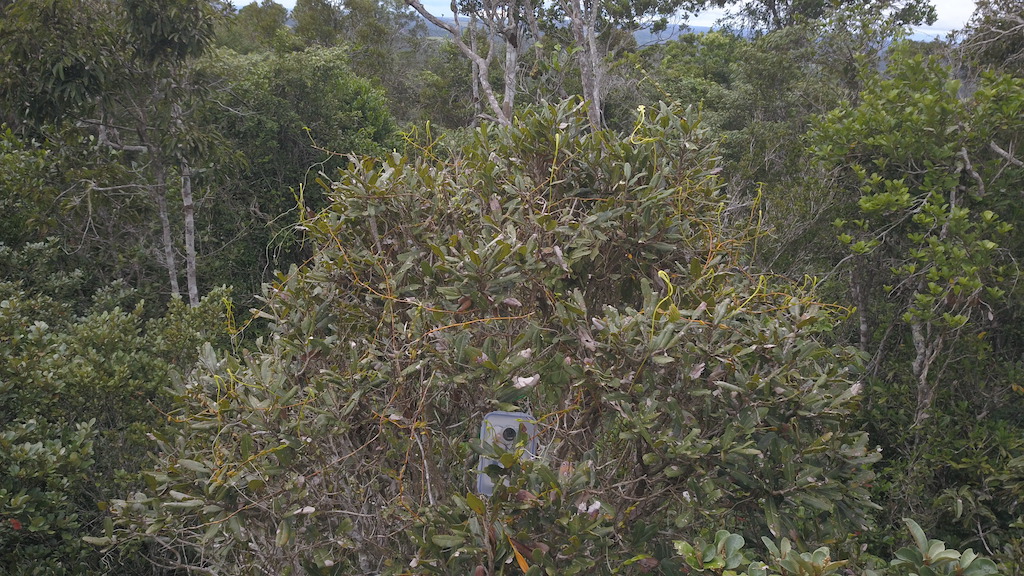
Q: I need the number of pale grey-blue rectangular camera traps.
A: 1